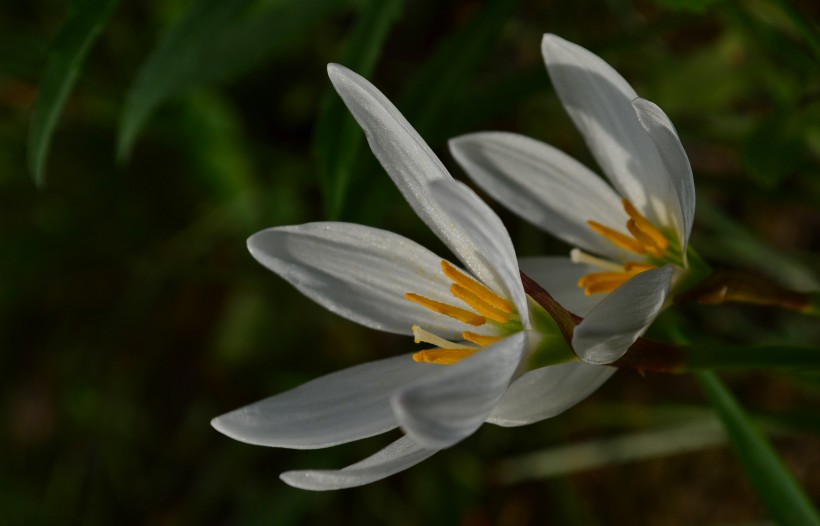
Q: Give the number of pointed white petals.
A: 12